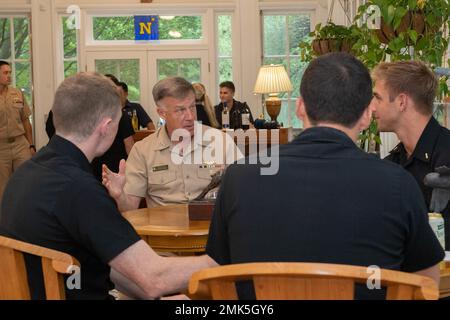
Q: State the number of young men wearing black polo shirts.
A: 3